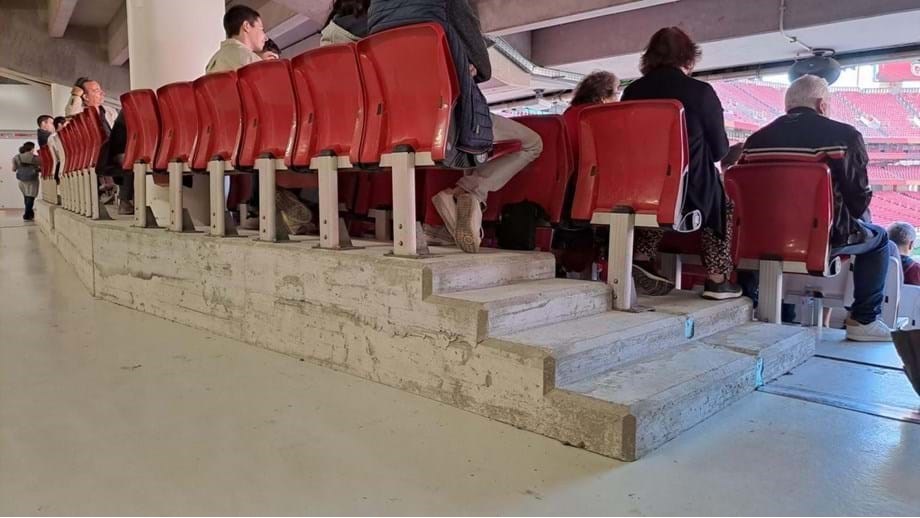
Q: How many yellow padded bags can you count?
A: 0